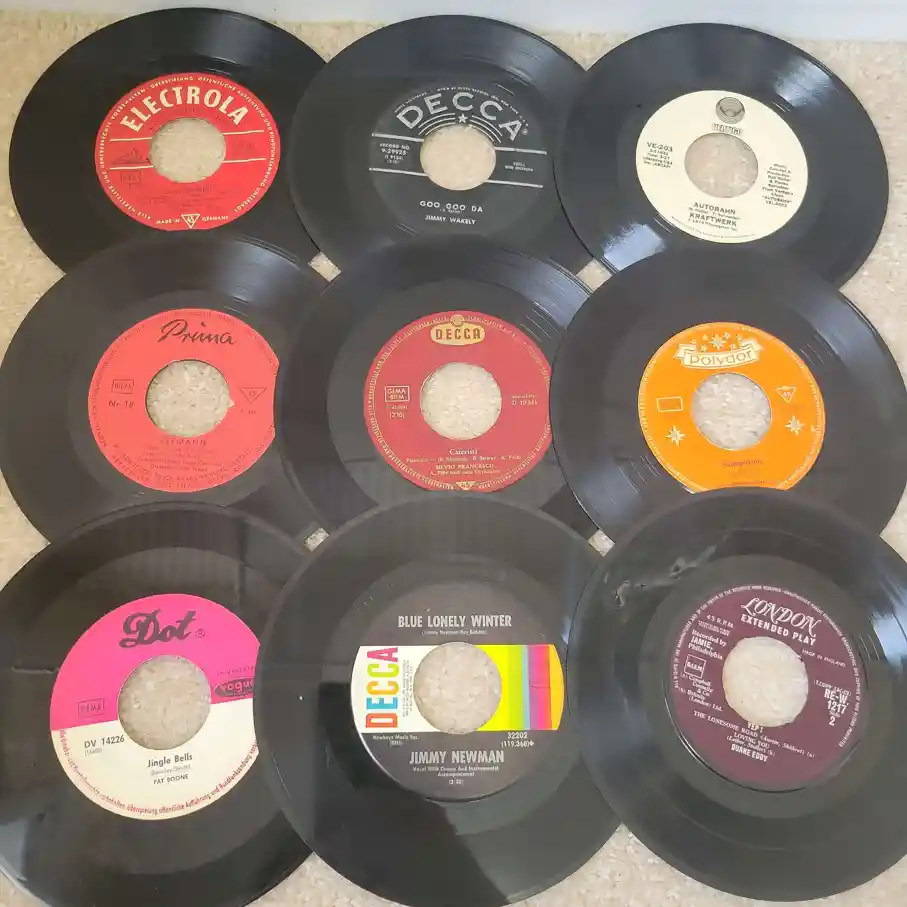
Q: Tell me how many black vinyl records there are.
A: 9